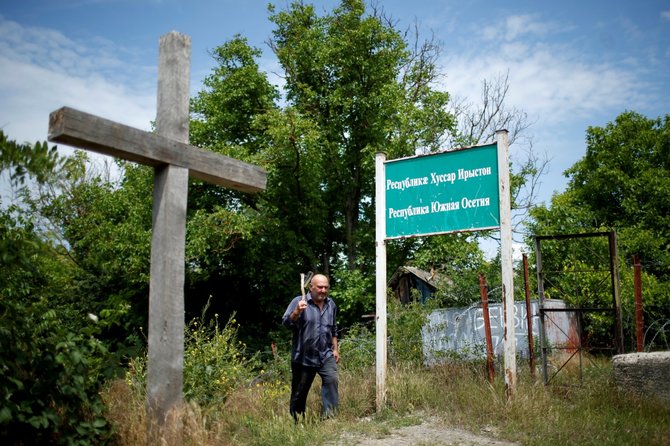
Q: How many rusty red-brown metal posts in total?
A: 3